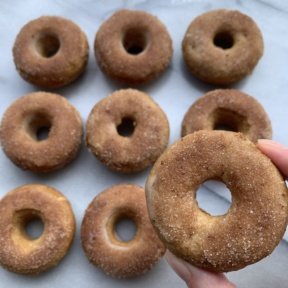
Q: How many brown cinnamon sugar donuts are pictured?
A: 9